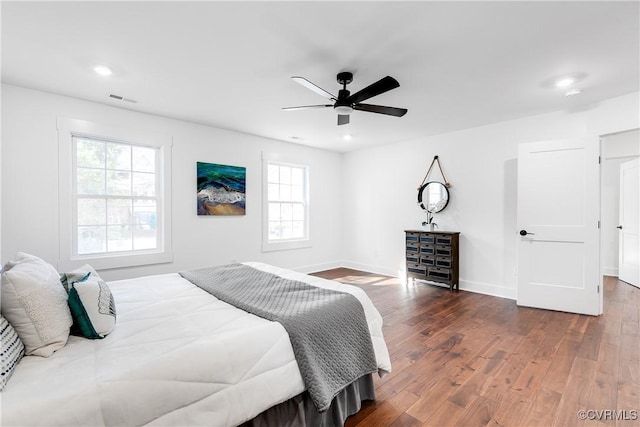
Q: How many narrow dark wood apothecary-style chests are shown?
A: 1